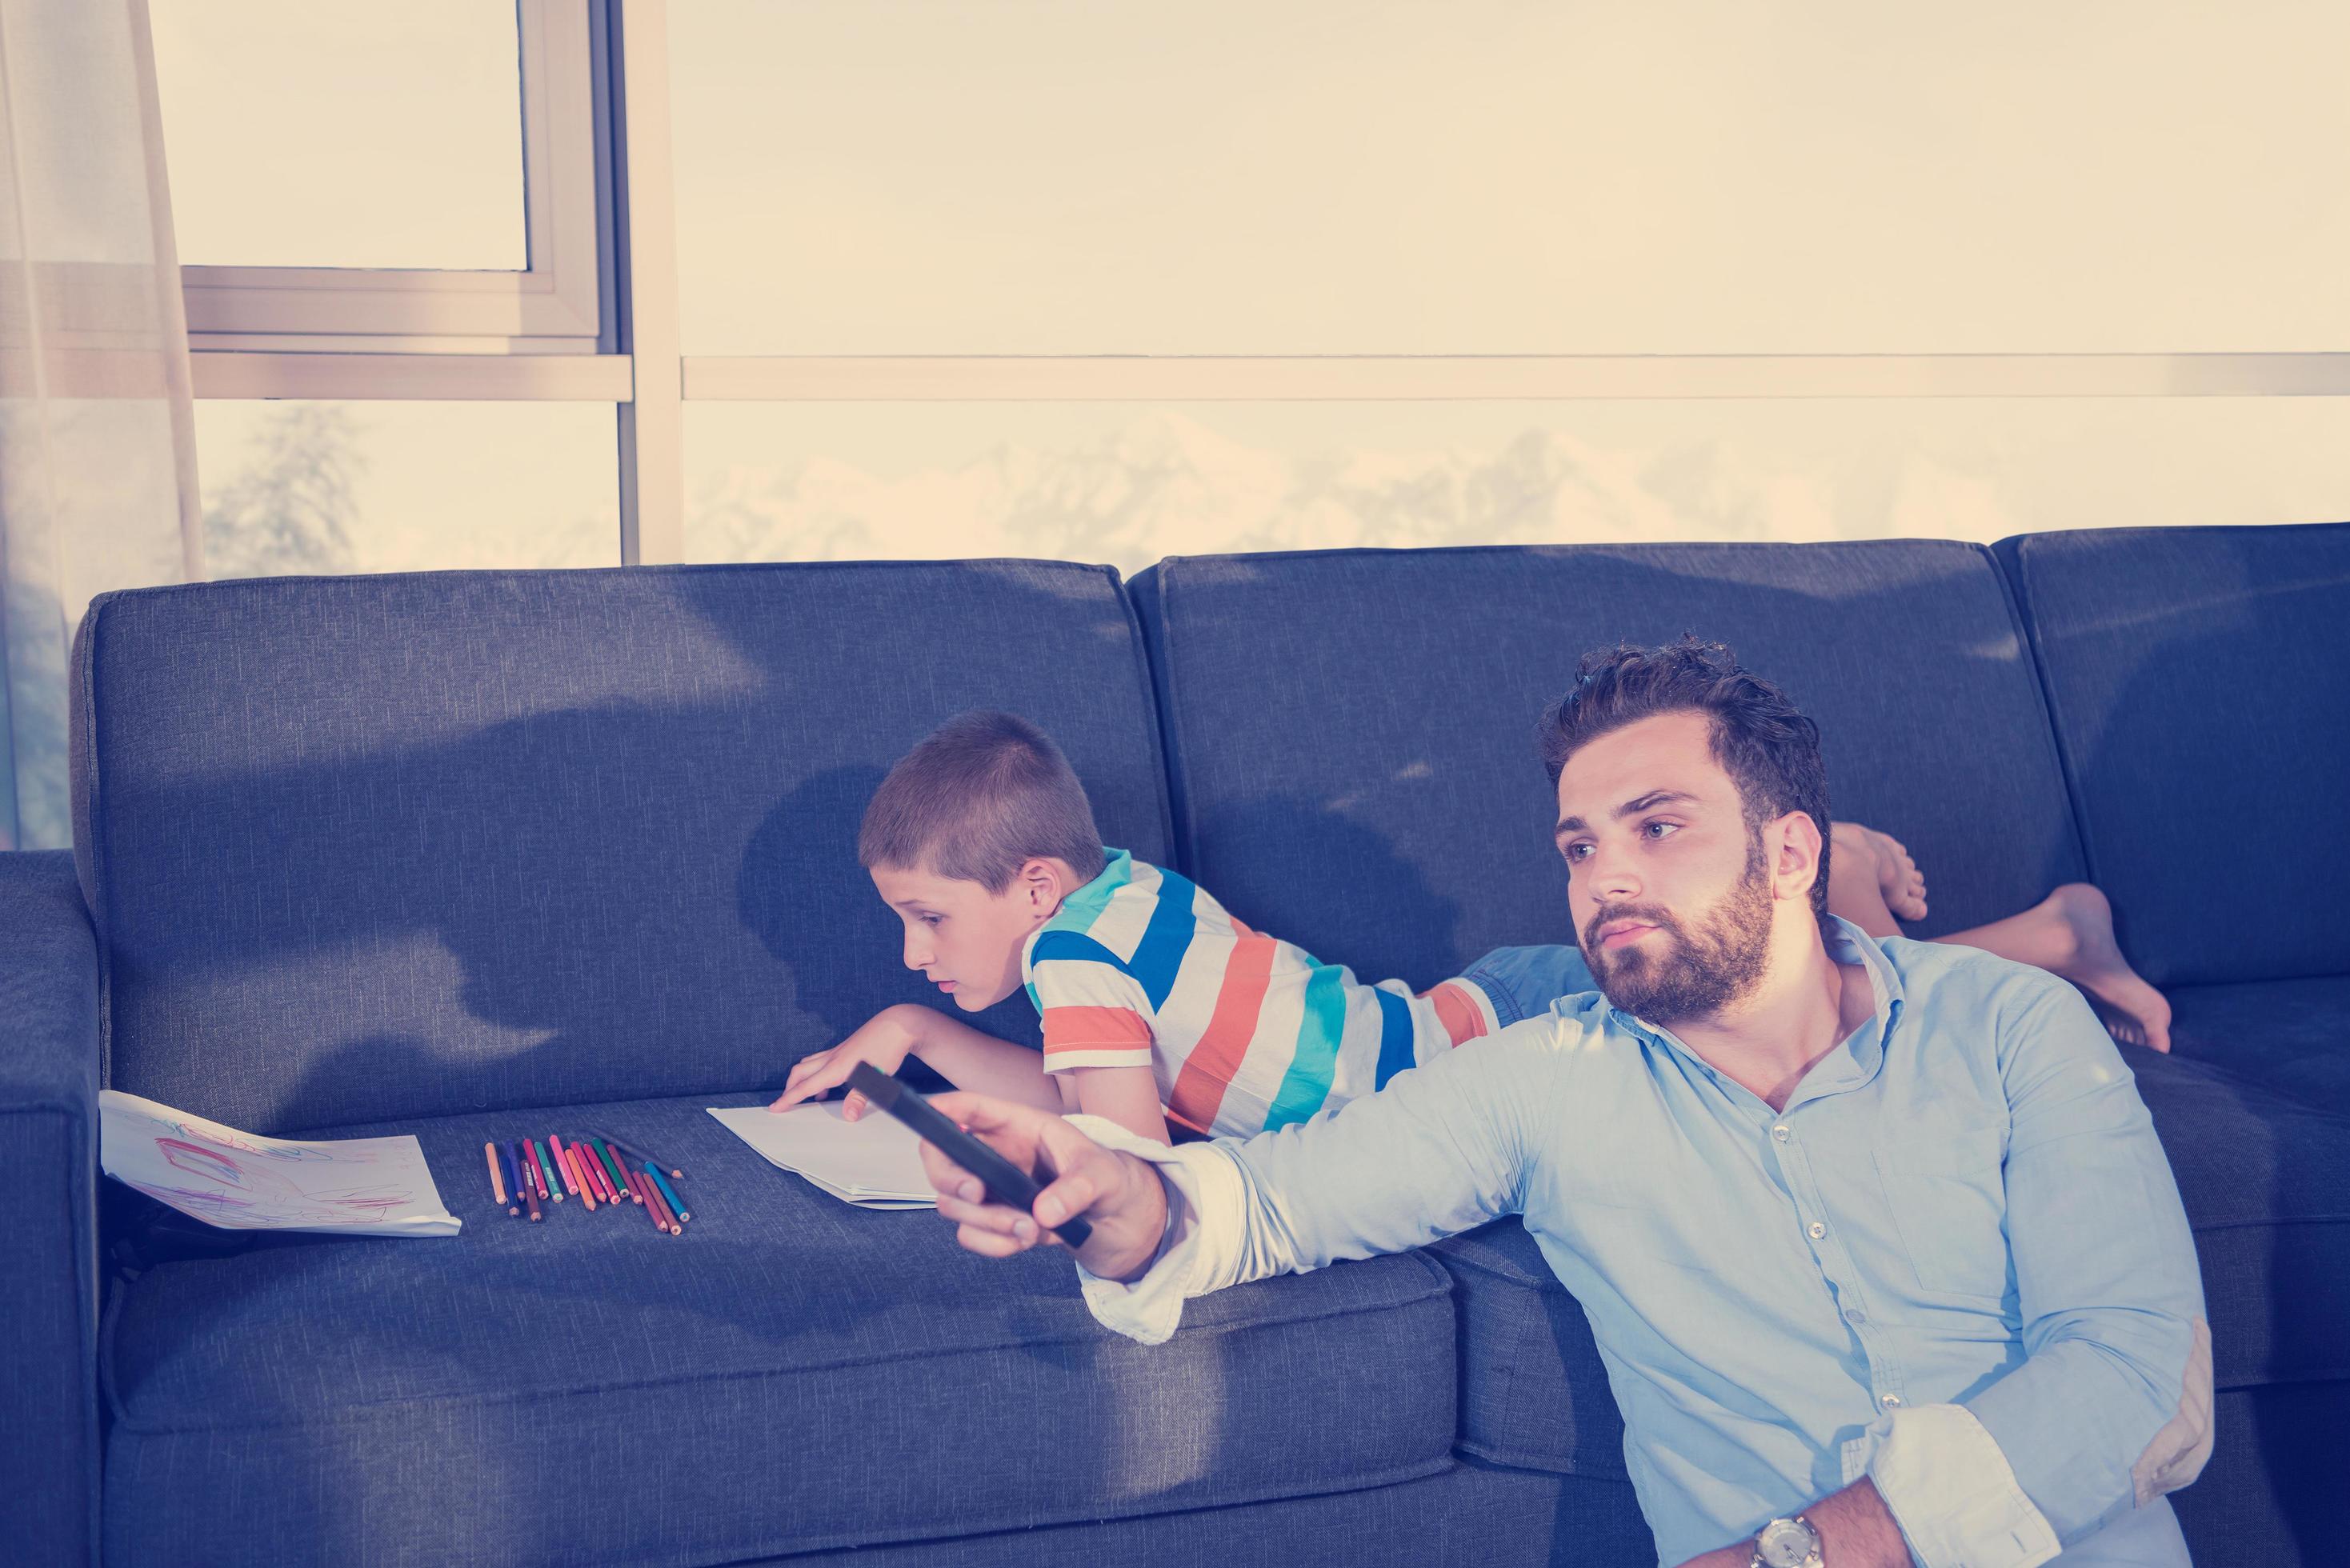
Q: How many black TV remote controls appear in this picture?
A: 1